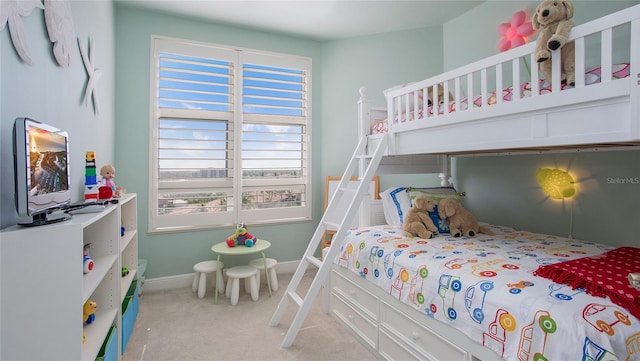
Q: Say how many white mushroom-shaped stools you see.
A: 3